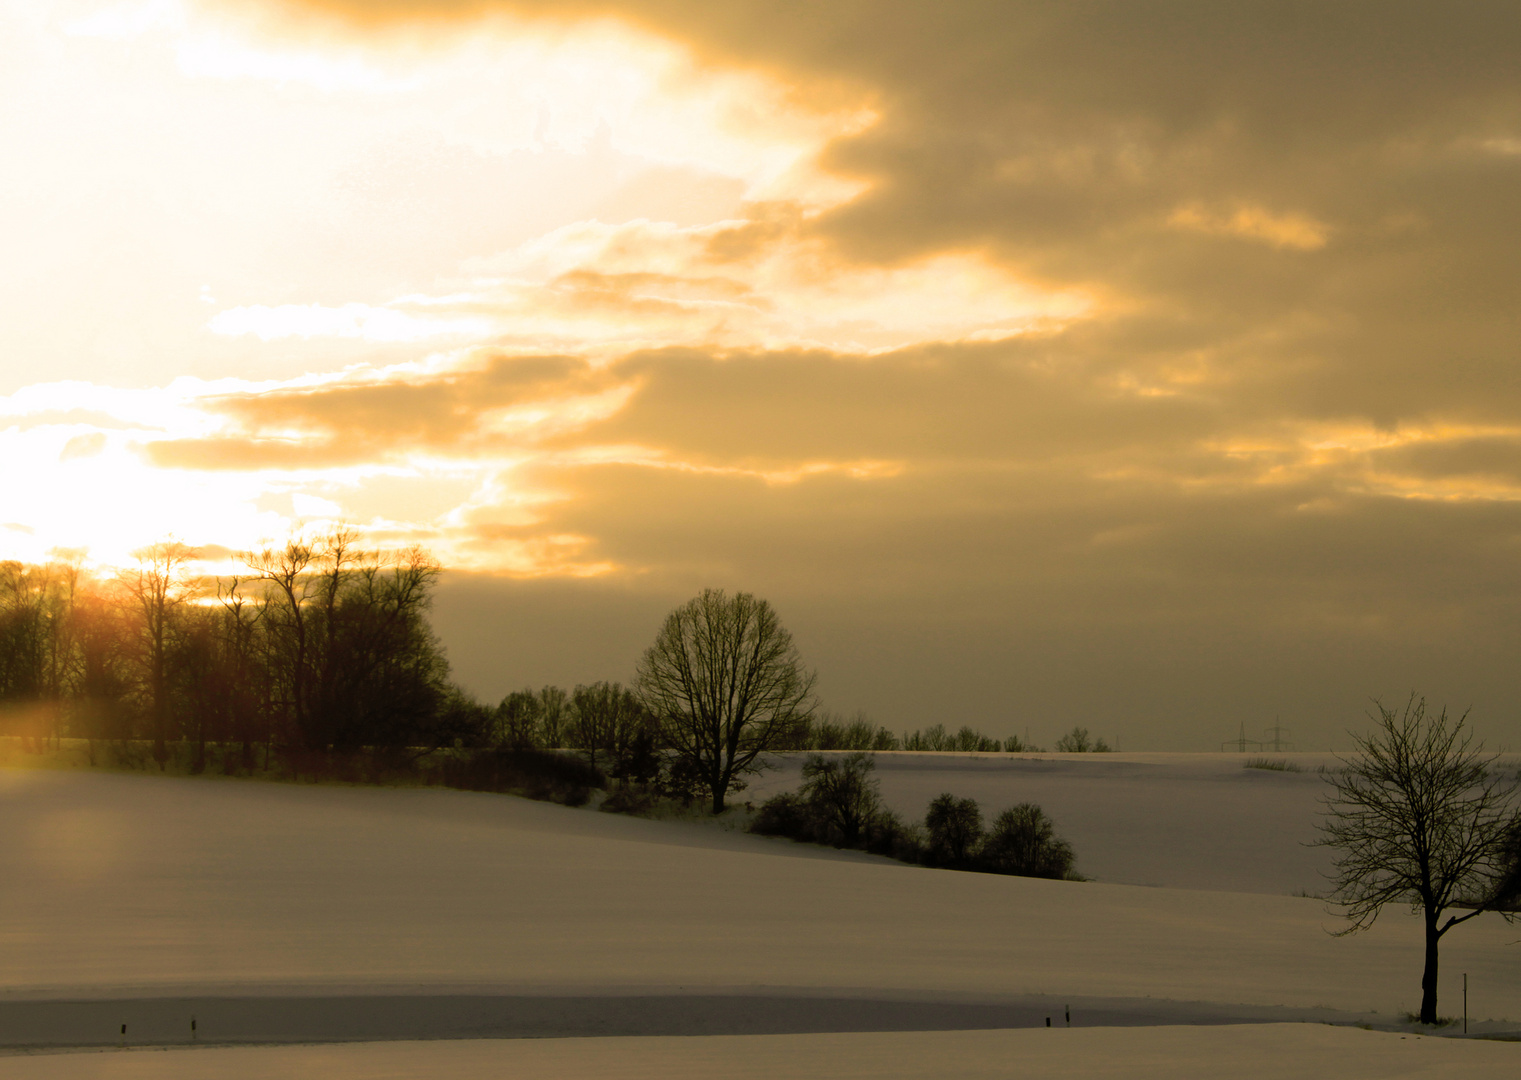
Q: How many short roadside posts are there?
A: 4